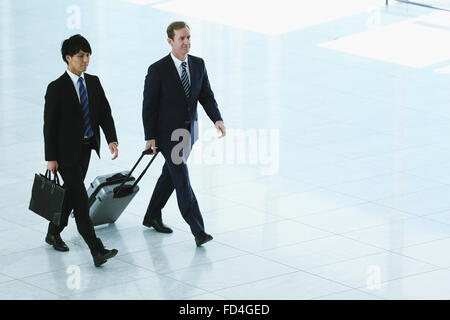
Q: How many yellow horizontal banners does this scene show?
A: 0